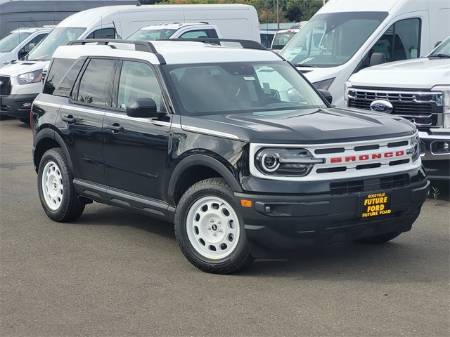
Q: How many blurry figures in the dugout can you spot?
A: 0